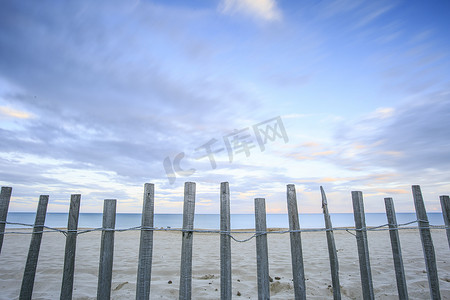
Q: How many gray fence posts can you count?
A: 14